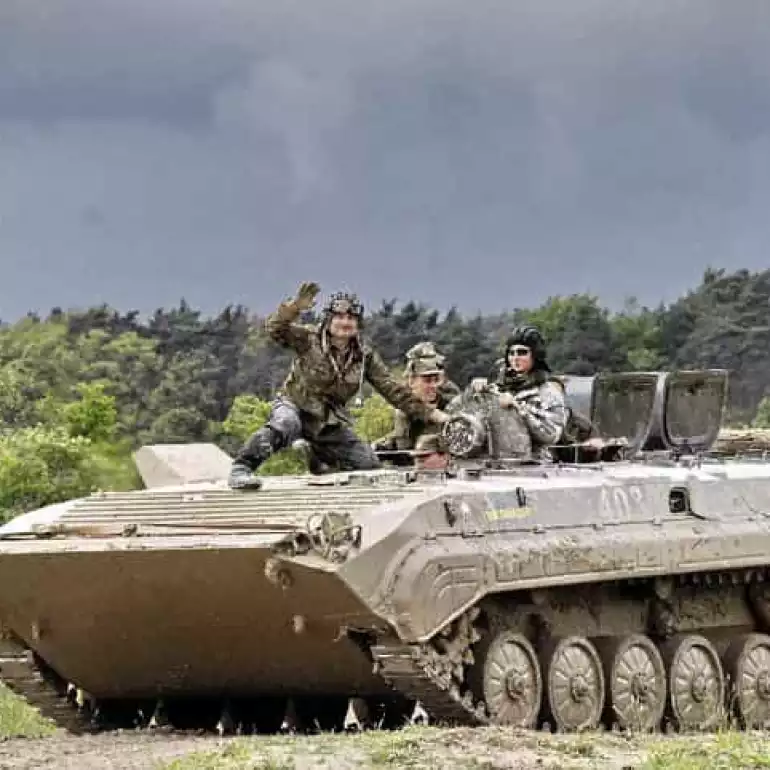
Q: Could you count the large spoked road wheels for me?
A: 5